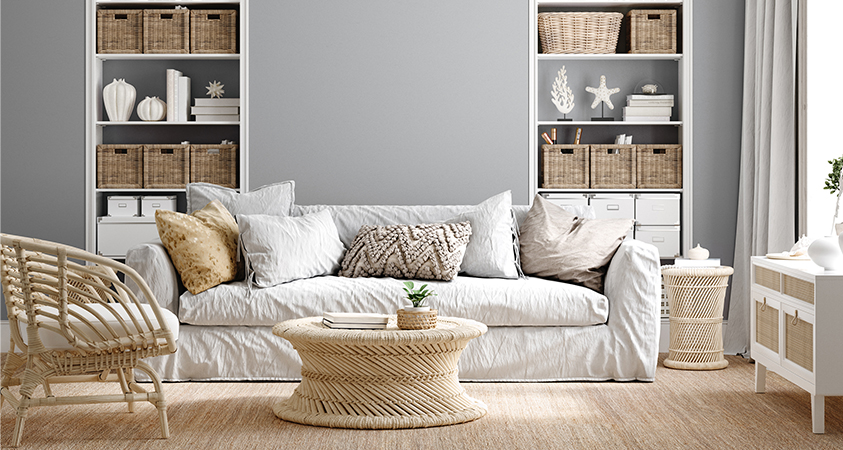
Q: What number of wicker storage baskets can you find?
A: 11